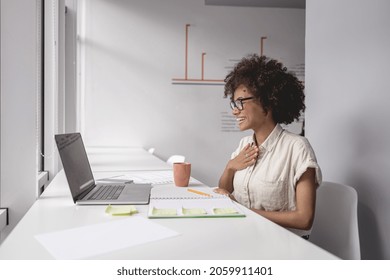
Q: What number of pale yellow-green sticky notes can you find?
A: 4